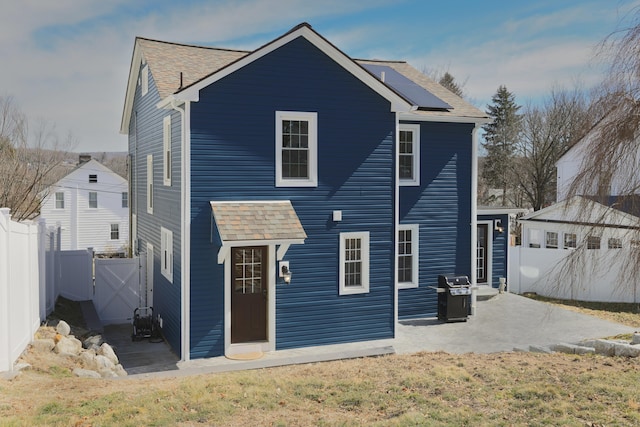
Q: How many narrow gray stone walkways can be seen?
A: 1